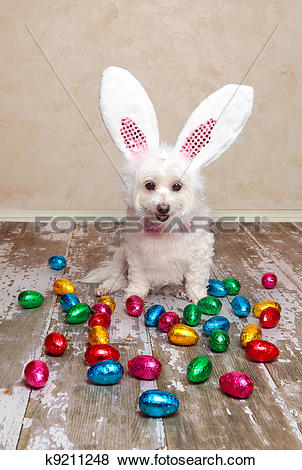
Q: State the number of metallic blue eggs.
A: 8